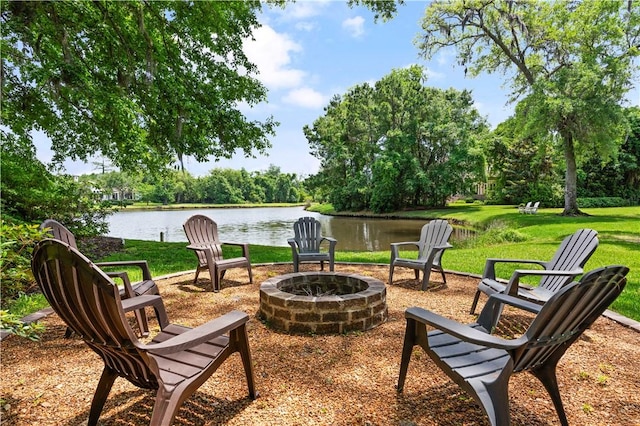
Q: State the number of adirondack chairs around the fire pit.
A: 7